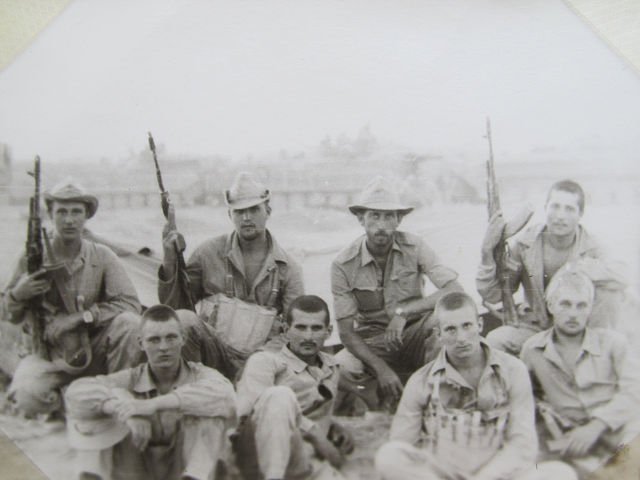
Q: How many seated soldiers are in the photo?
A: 8